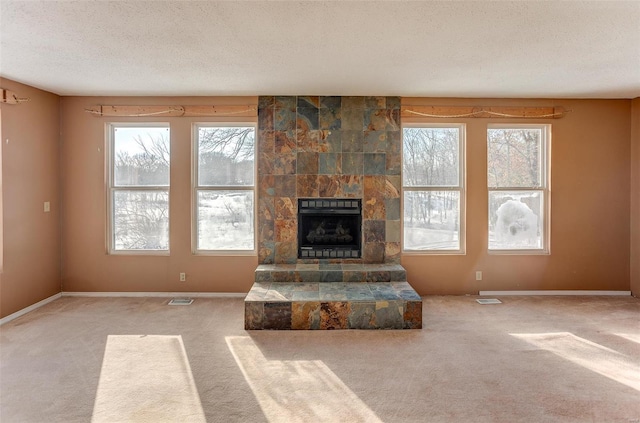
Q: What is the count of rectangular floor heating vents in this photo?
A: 2